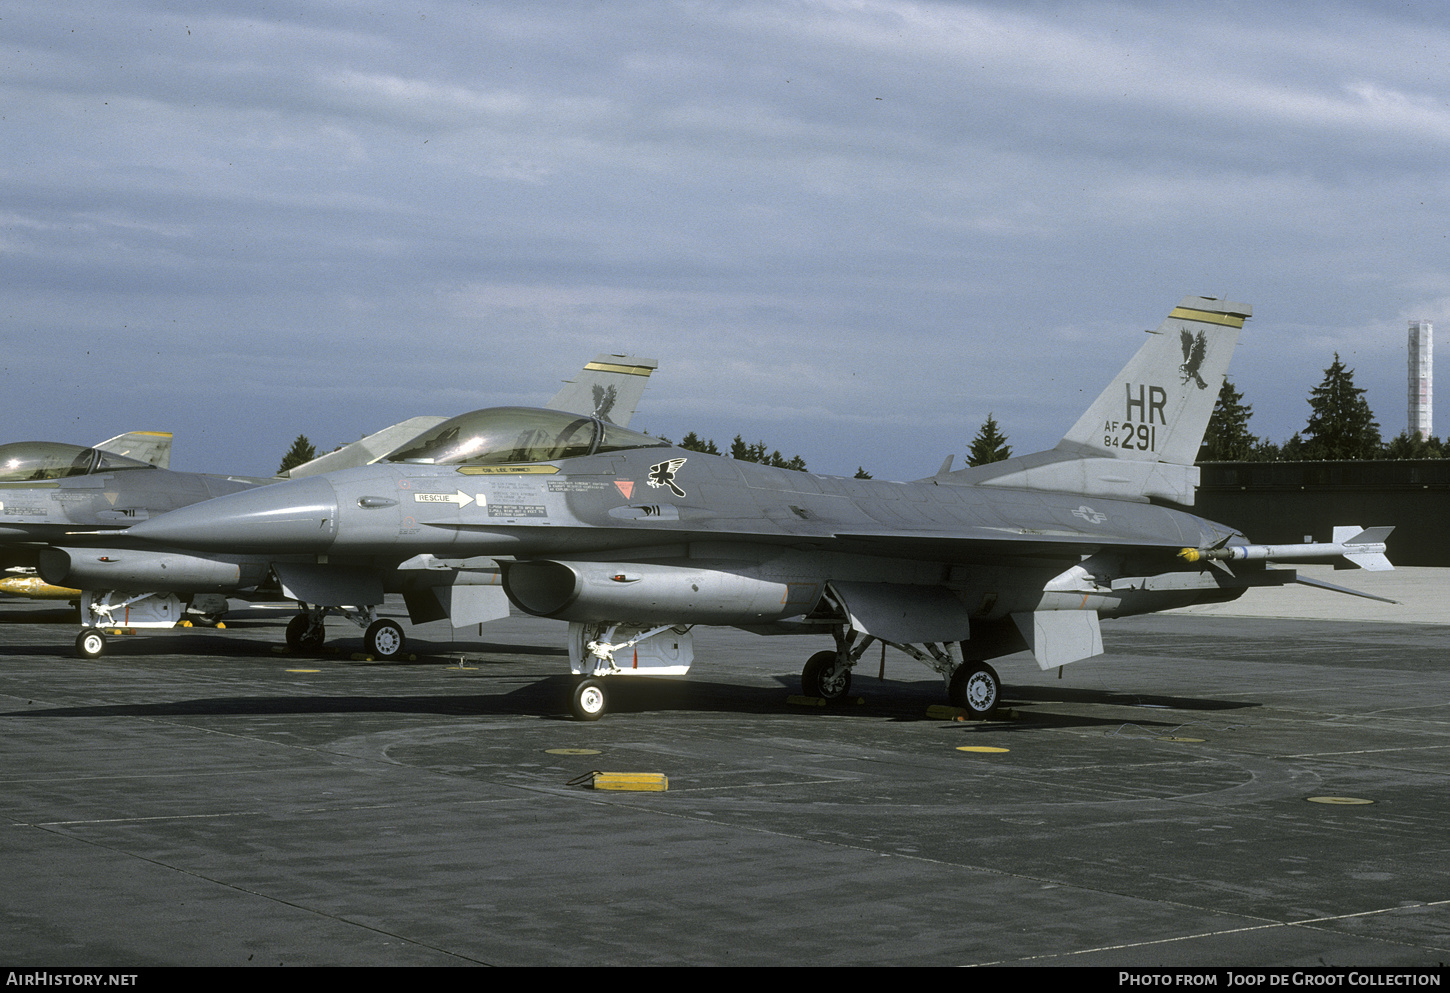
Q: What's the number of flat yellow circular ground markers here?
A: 6